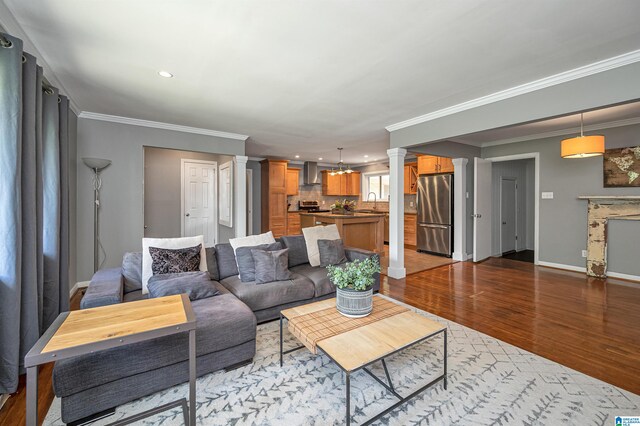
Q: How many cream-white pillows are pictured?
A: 3